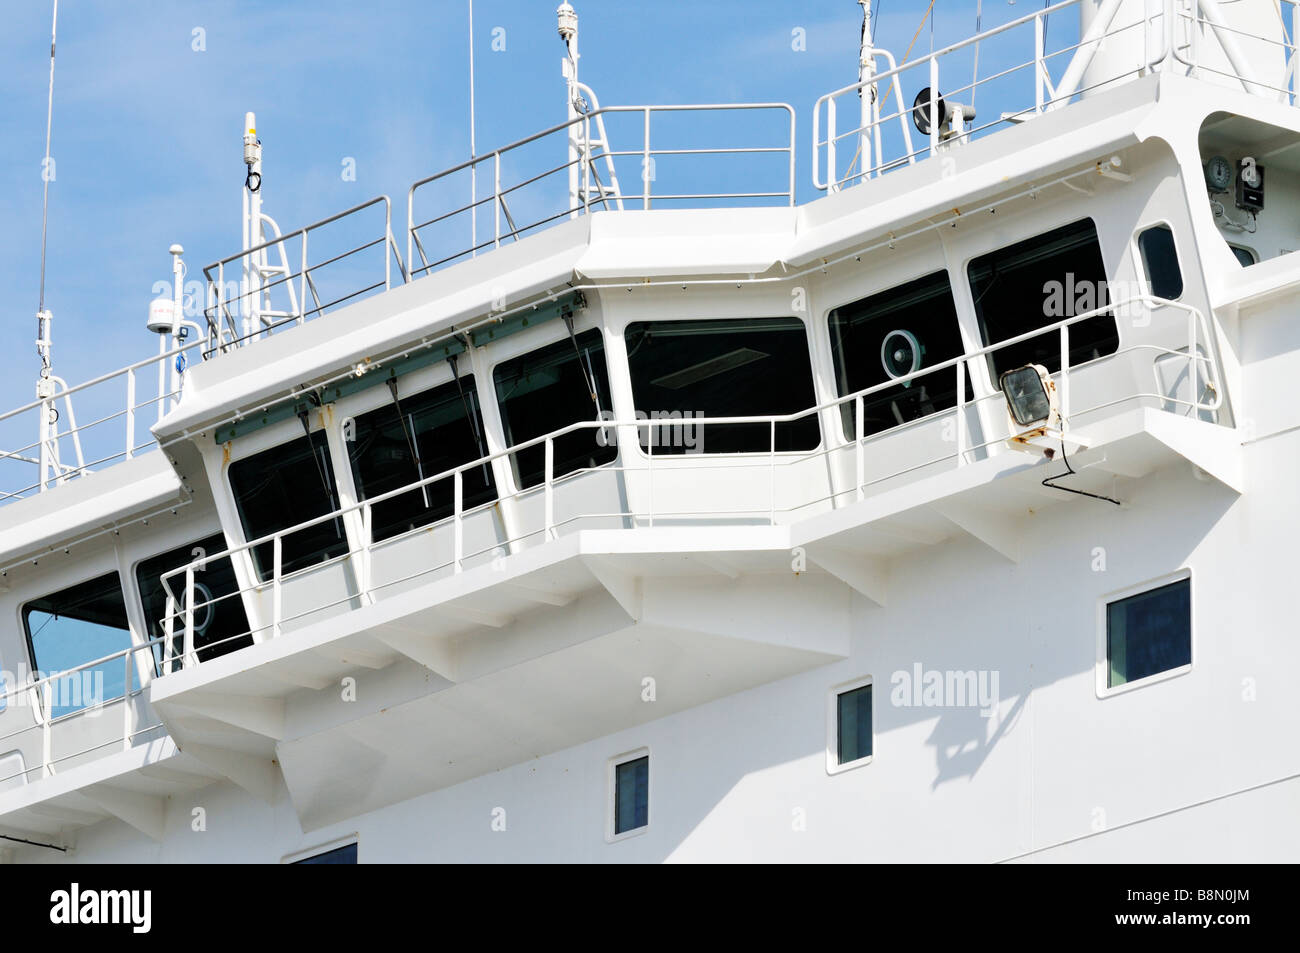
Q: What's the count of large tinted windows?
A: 8